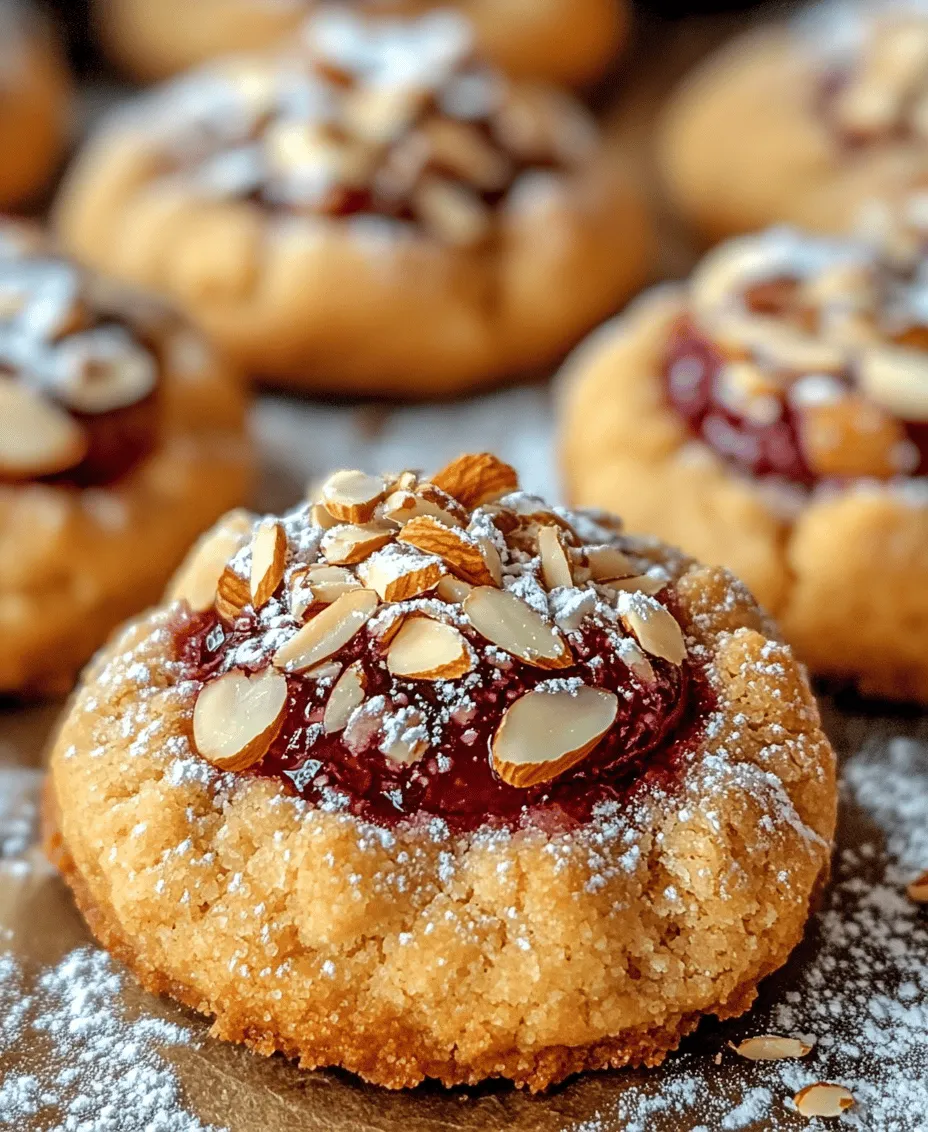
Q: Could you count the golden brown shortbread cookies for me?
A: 7